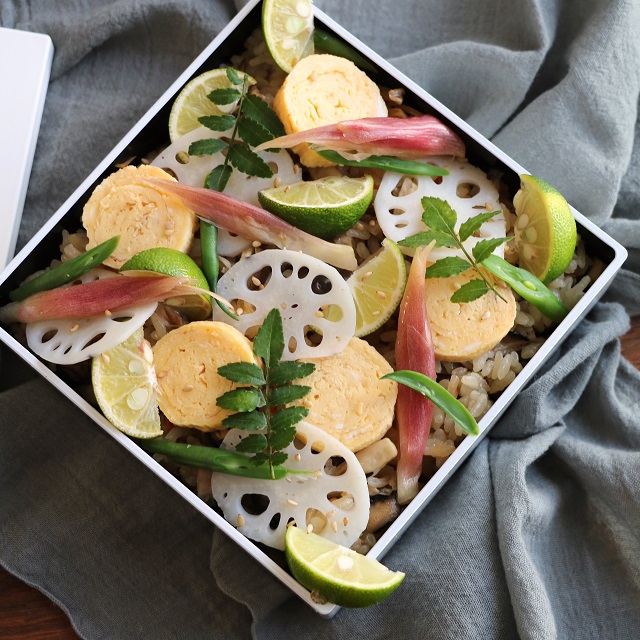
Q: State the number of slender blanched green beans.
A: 7